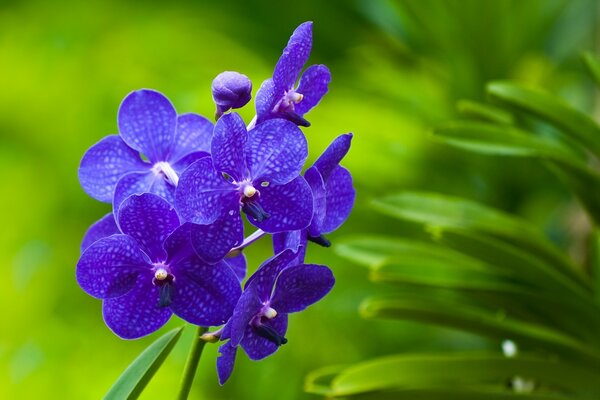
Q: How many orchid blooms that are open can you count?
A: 6